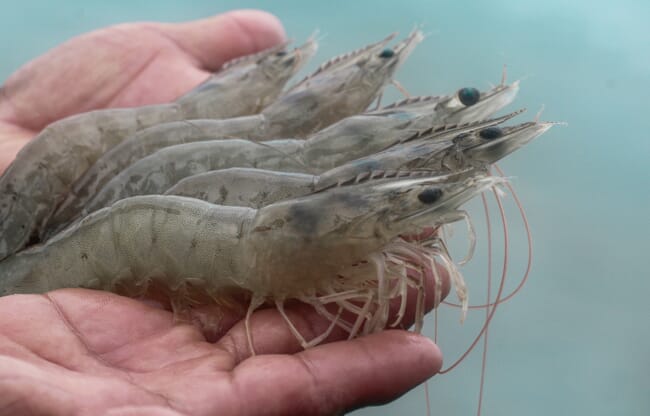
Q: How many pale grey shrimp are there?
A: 5